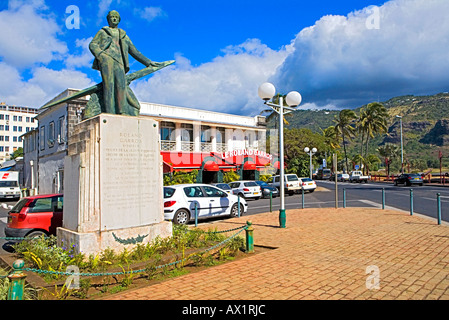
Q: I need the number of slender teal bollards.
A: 8